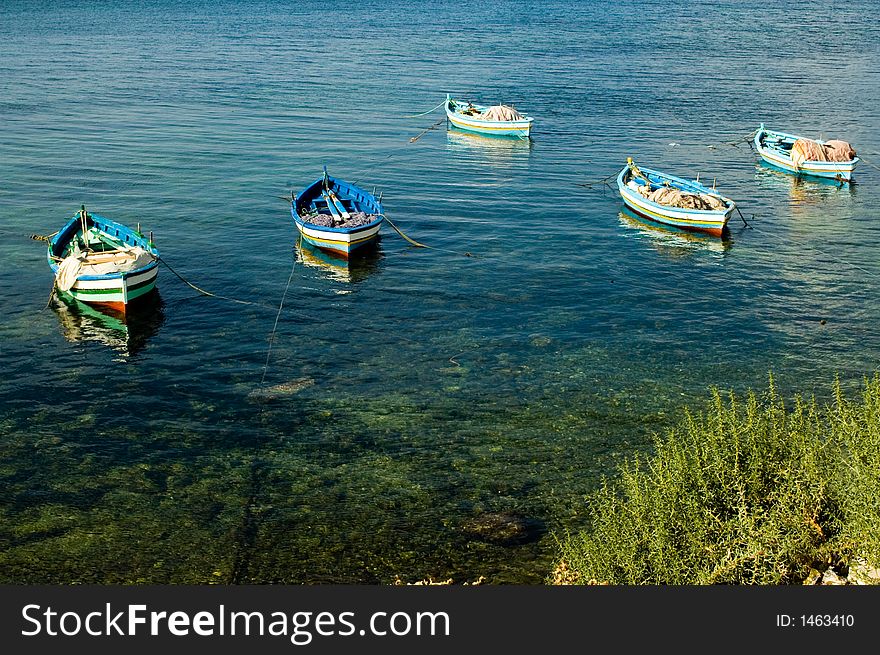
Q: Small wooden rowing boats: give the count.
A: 5